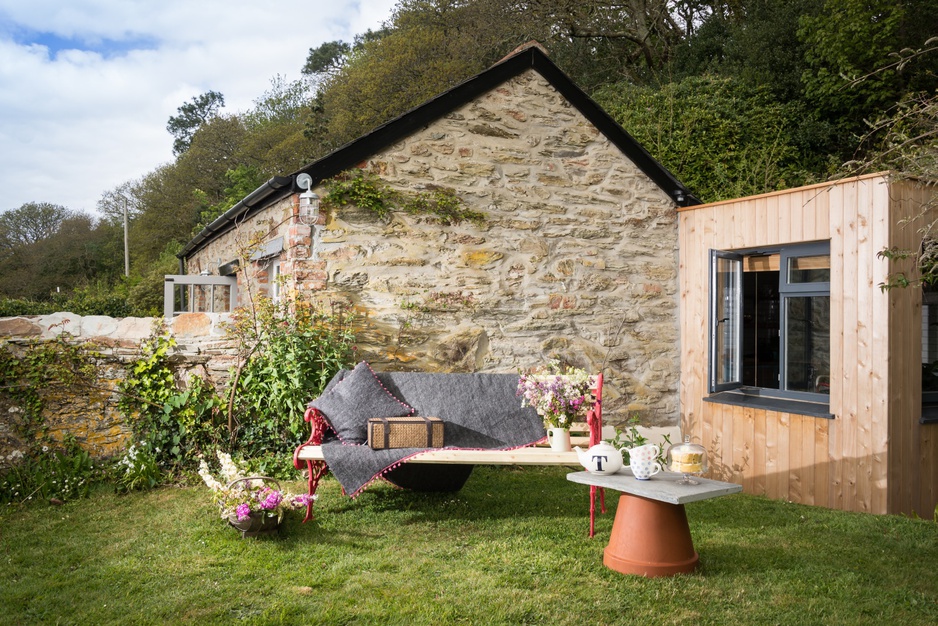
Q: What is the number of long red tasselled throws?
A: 1